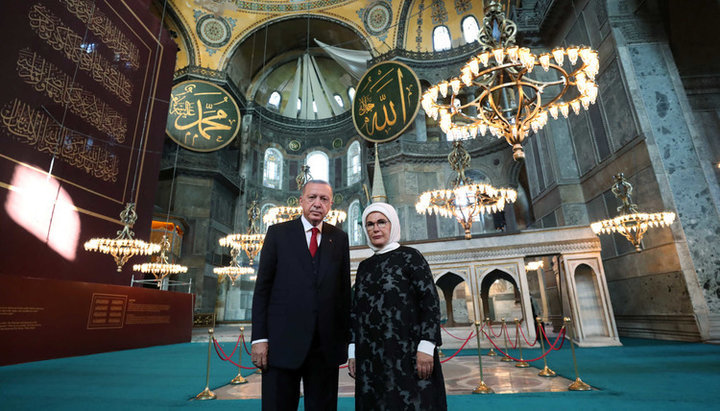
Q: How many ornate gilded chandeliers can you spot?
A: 8